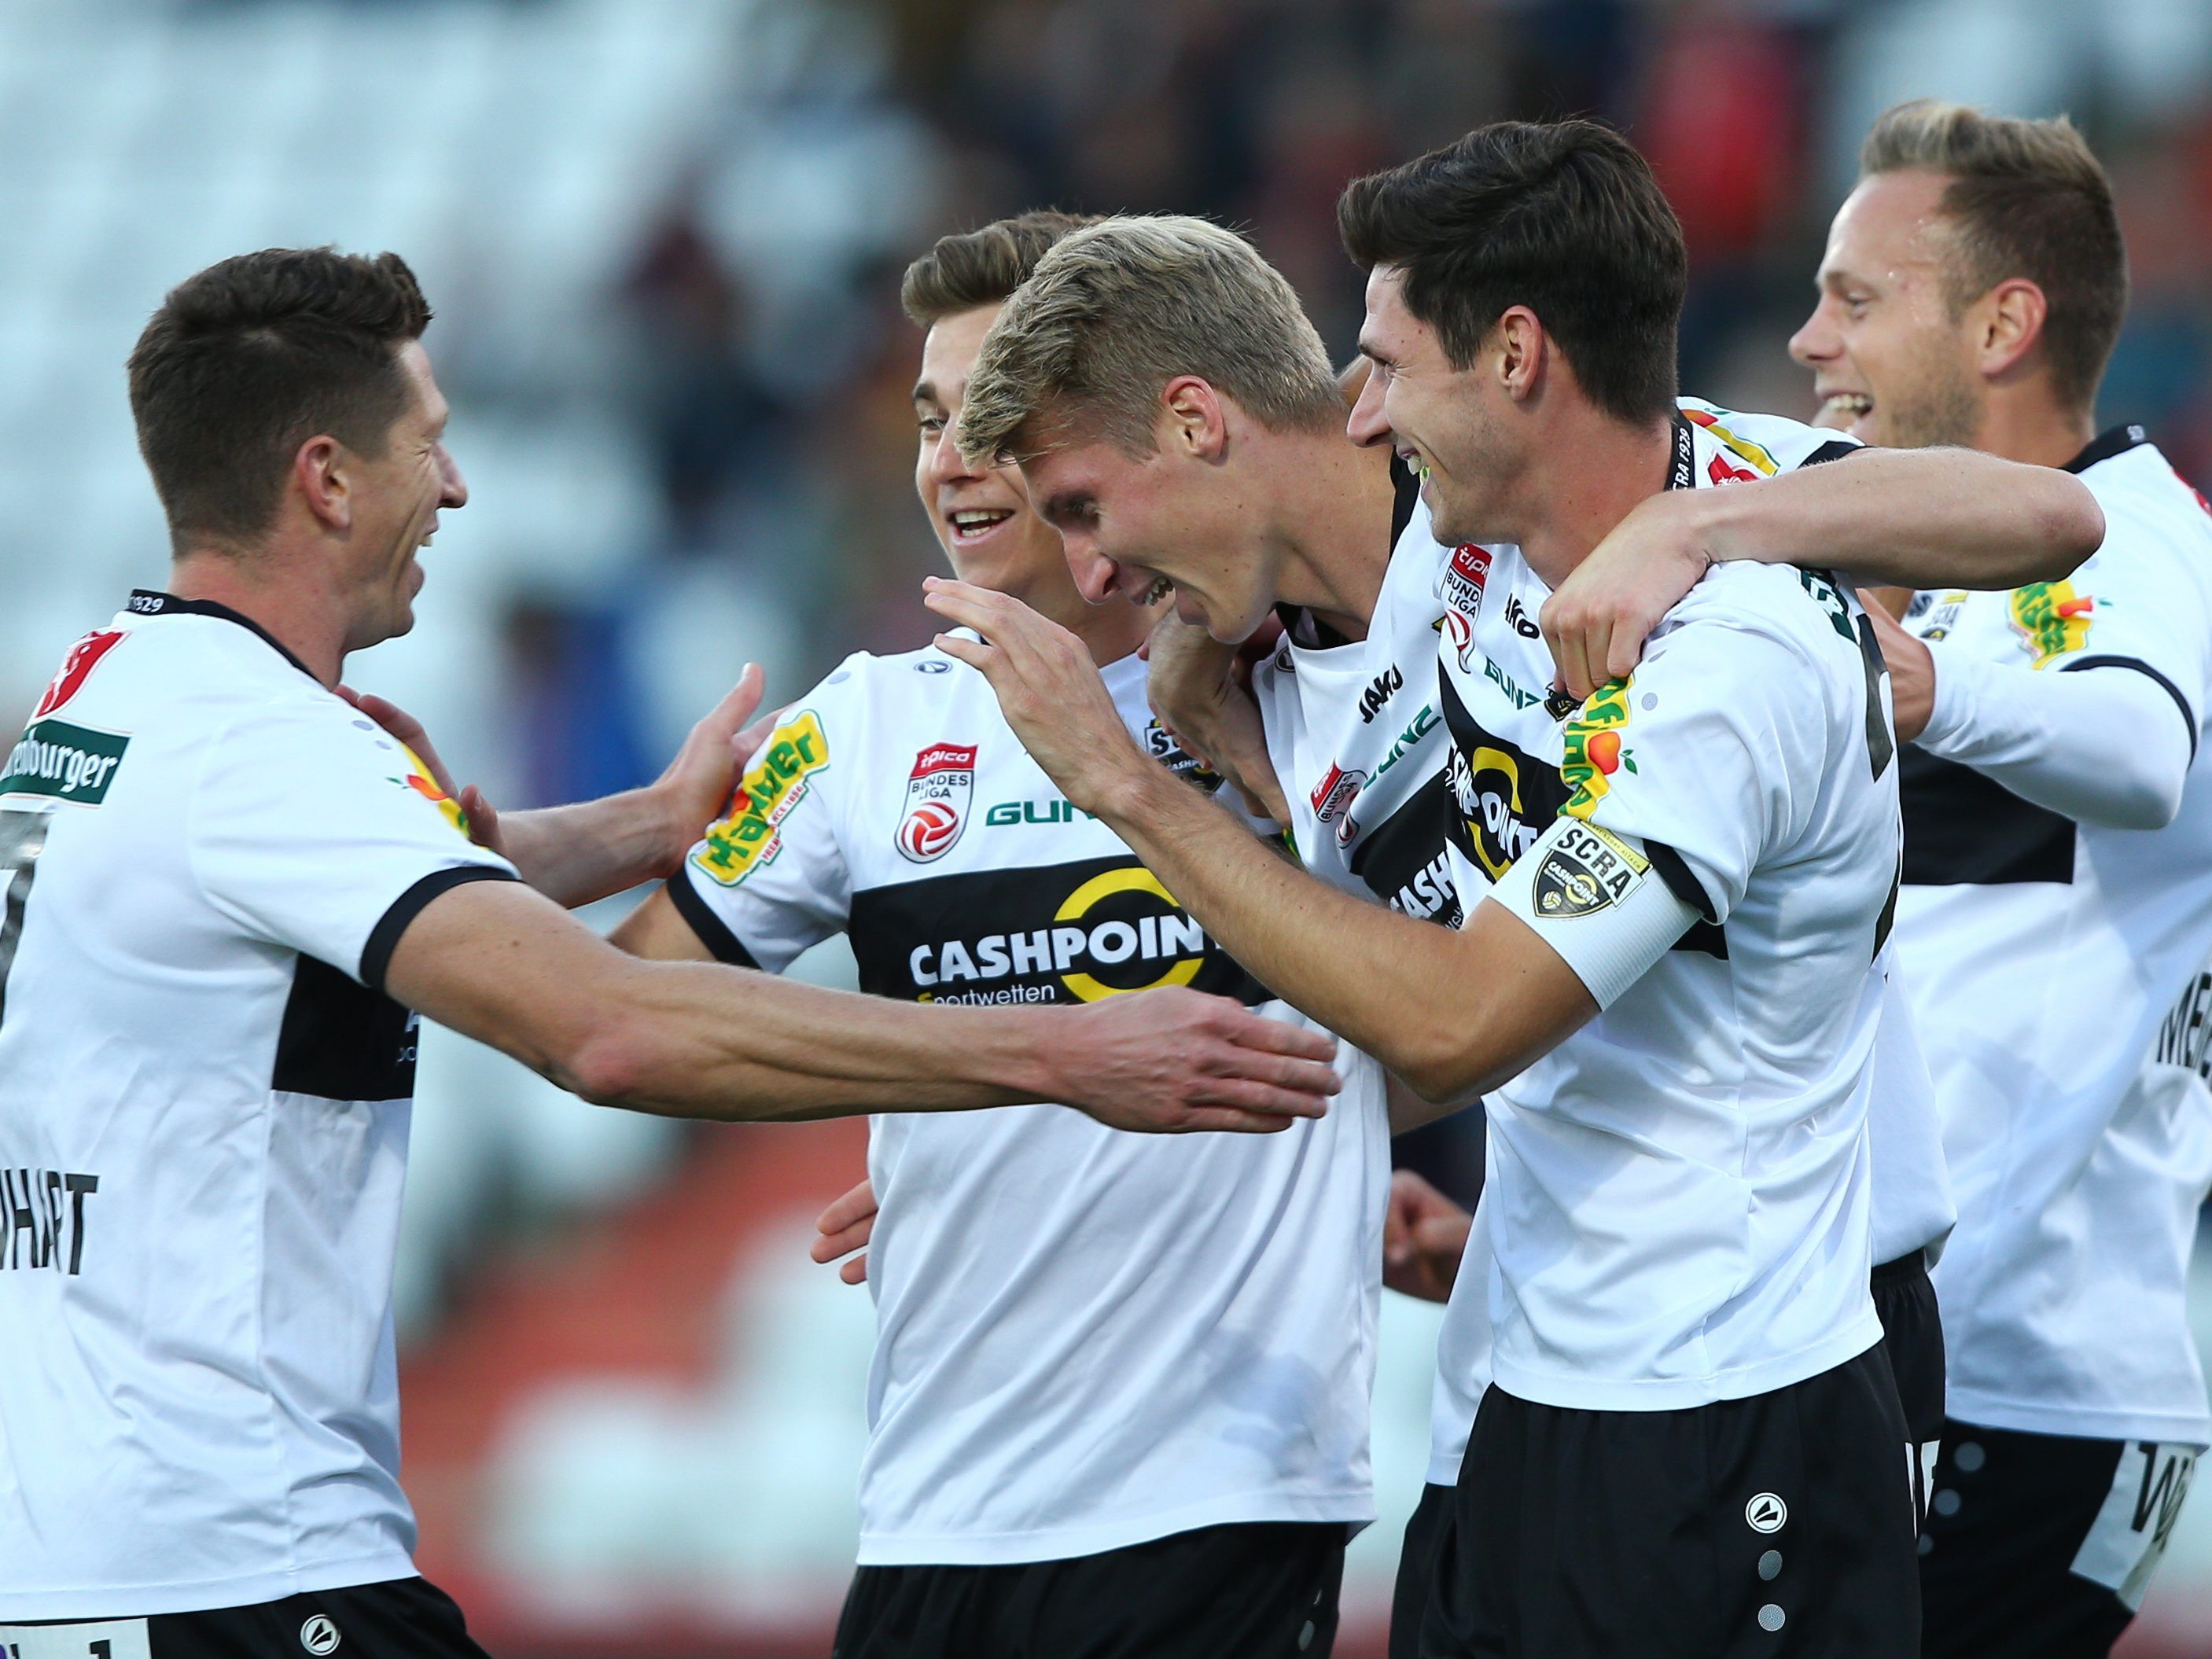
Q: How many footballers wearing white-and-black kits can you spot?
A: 5